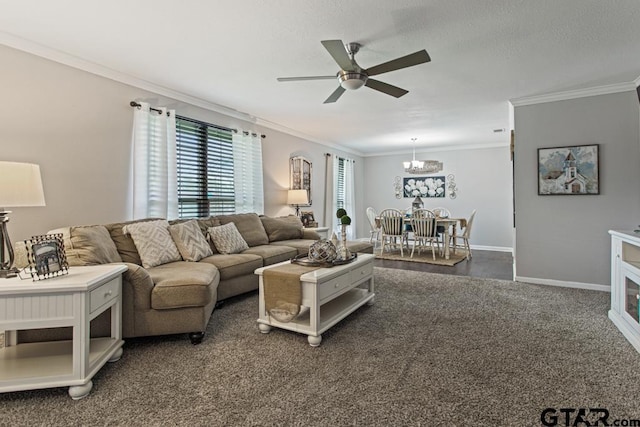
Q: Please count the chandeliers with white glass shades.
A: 1